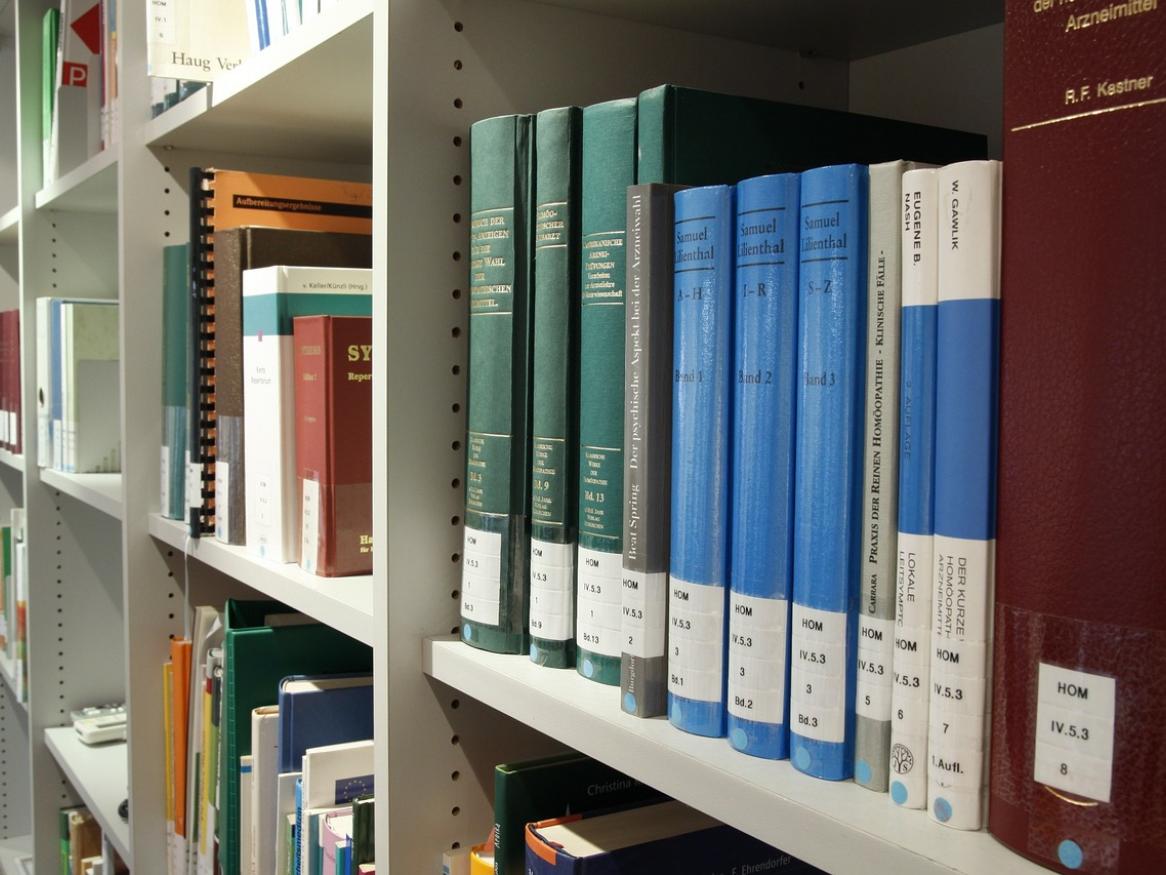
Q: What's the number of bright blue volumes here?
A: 3